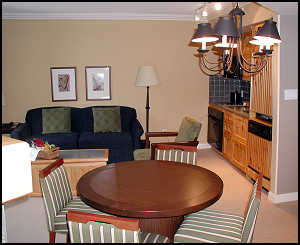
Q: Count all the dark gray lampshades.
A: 5